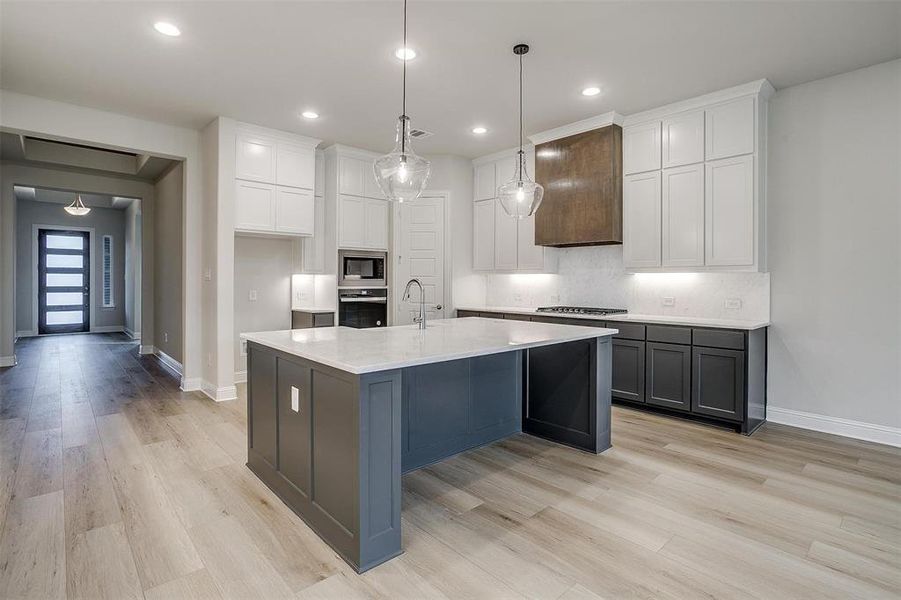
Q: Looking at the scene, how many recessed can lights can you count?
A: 5